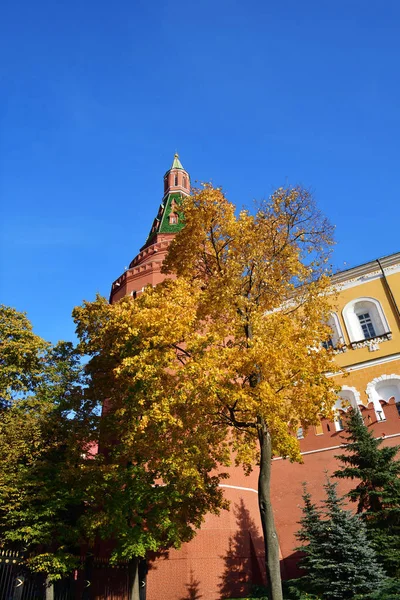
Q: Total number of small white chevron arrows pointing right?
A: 3